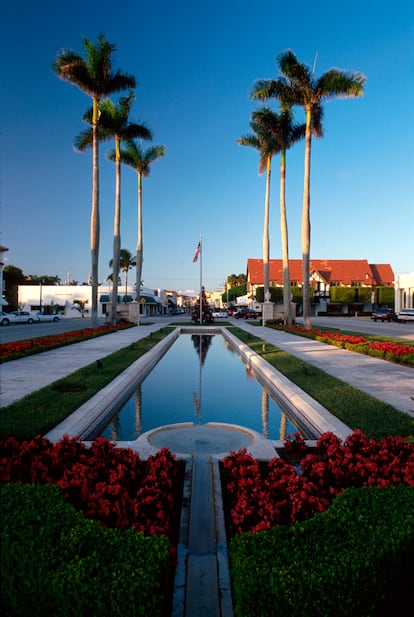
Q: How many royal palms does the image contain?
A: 6